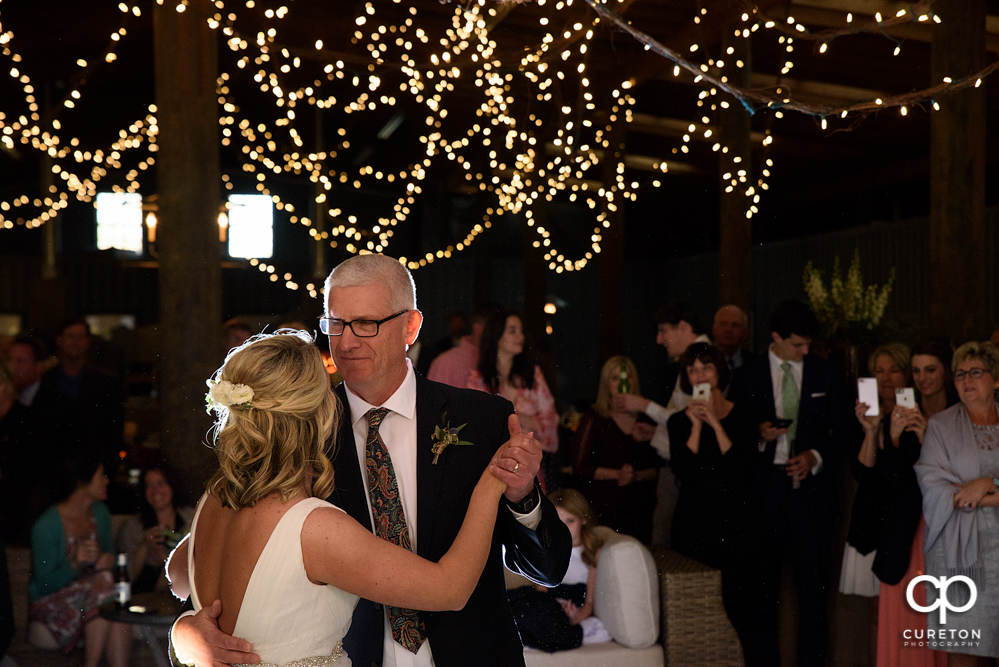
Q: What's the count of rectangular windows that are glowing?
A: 2